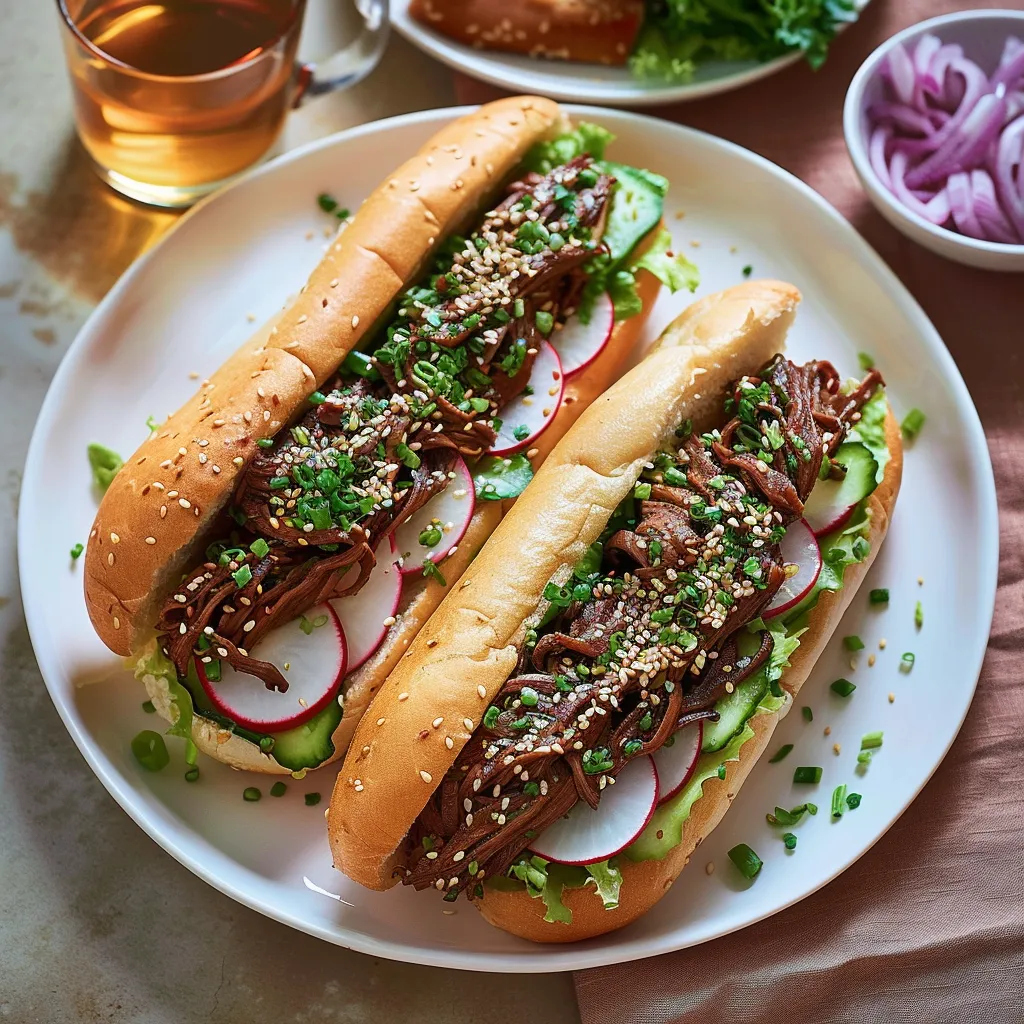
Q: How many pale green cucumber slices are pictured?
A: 4